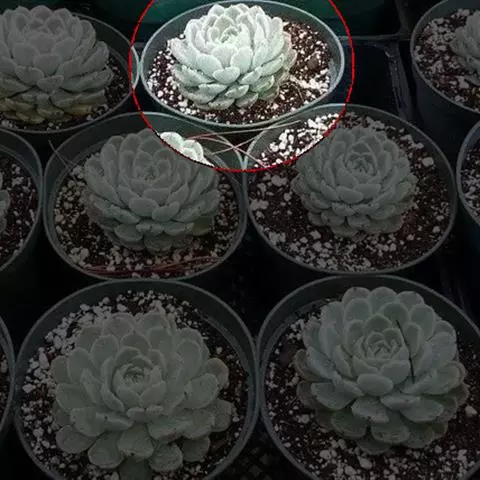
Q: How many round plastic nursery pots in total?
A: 10